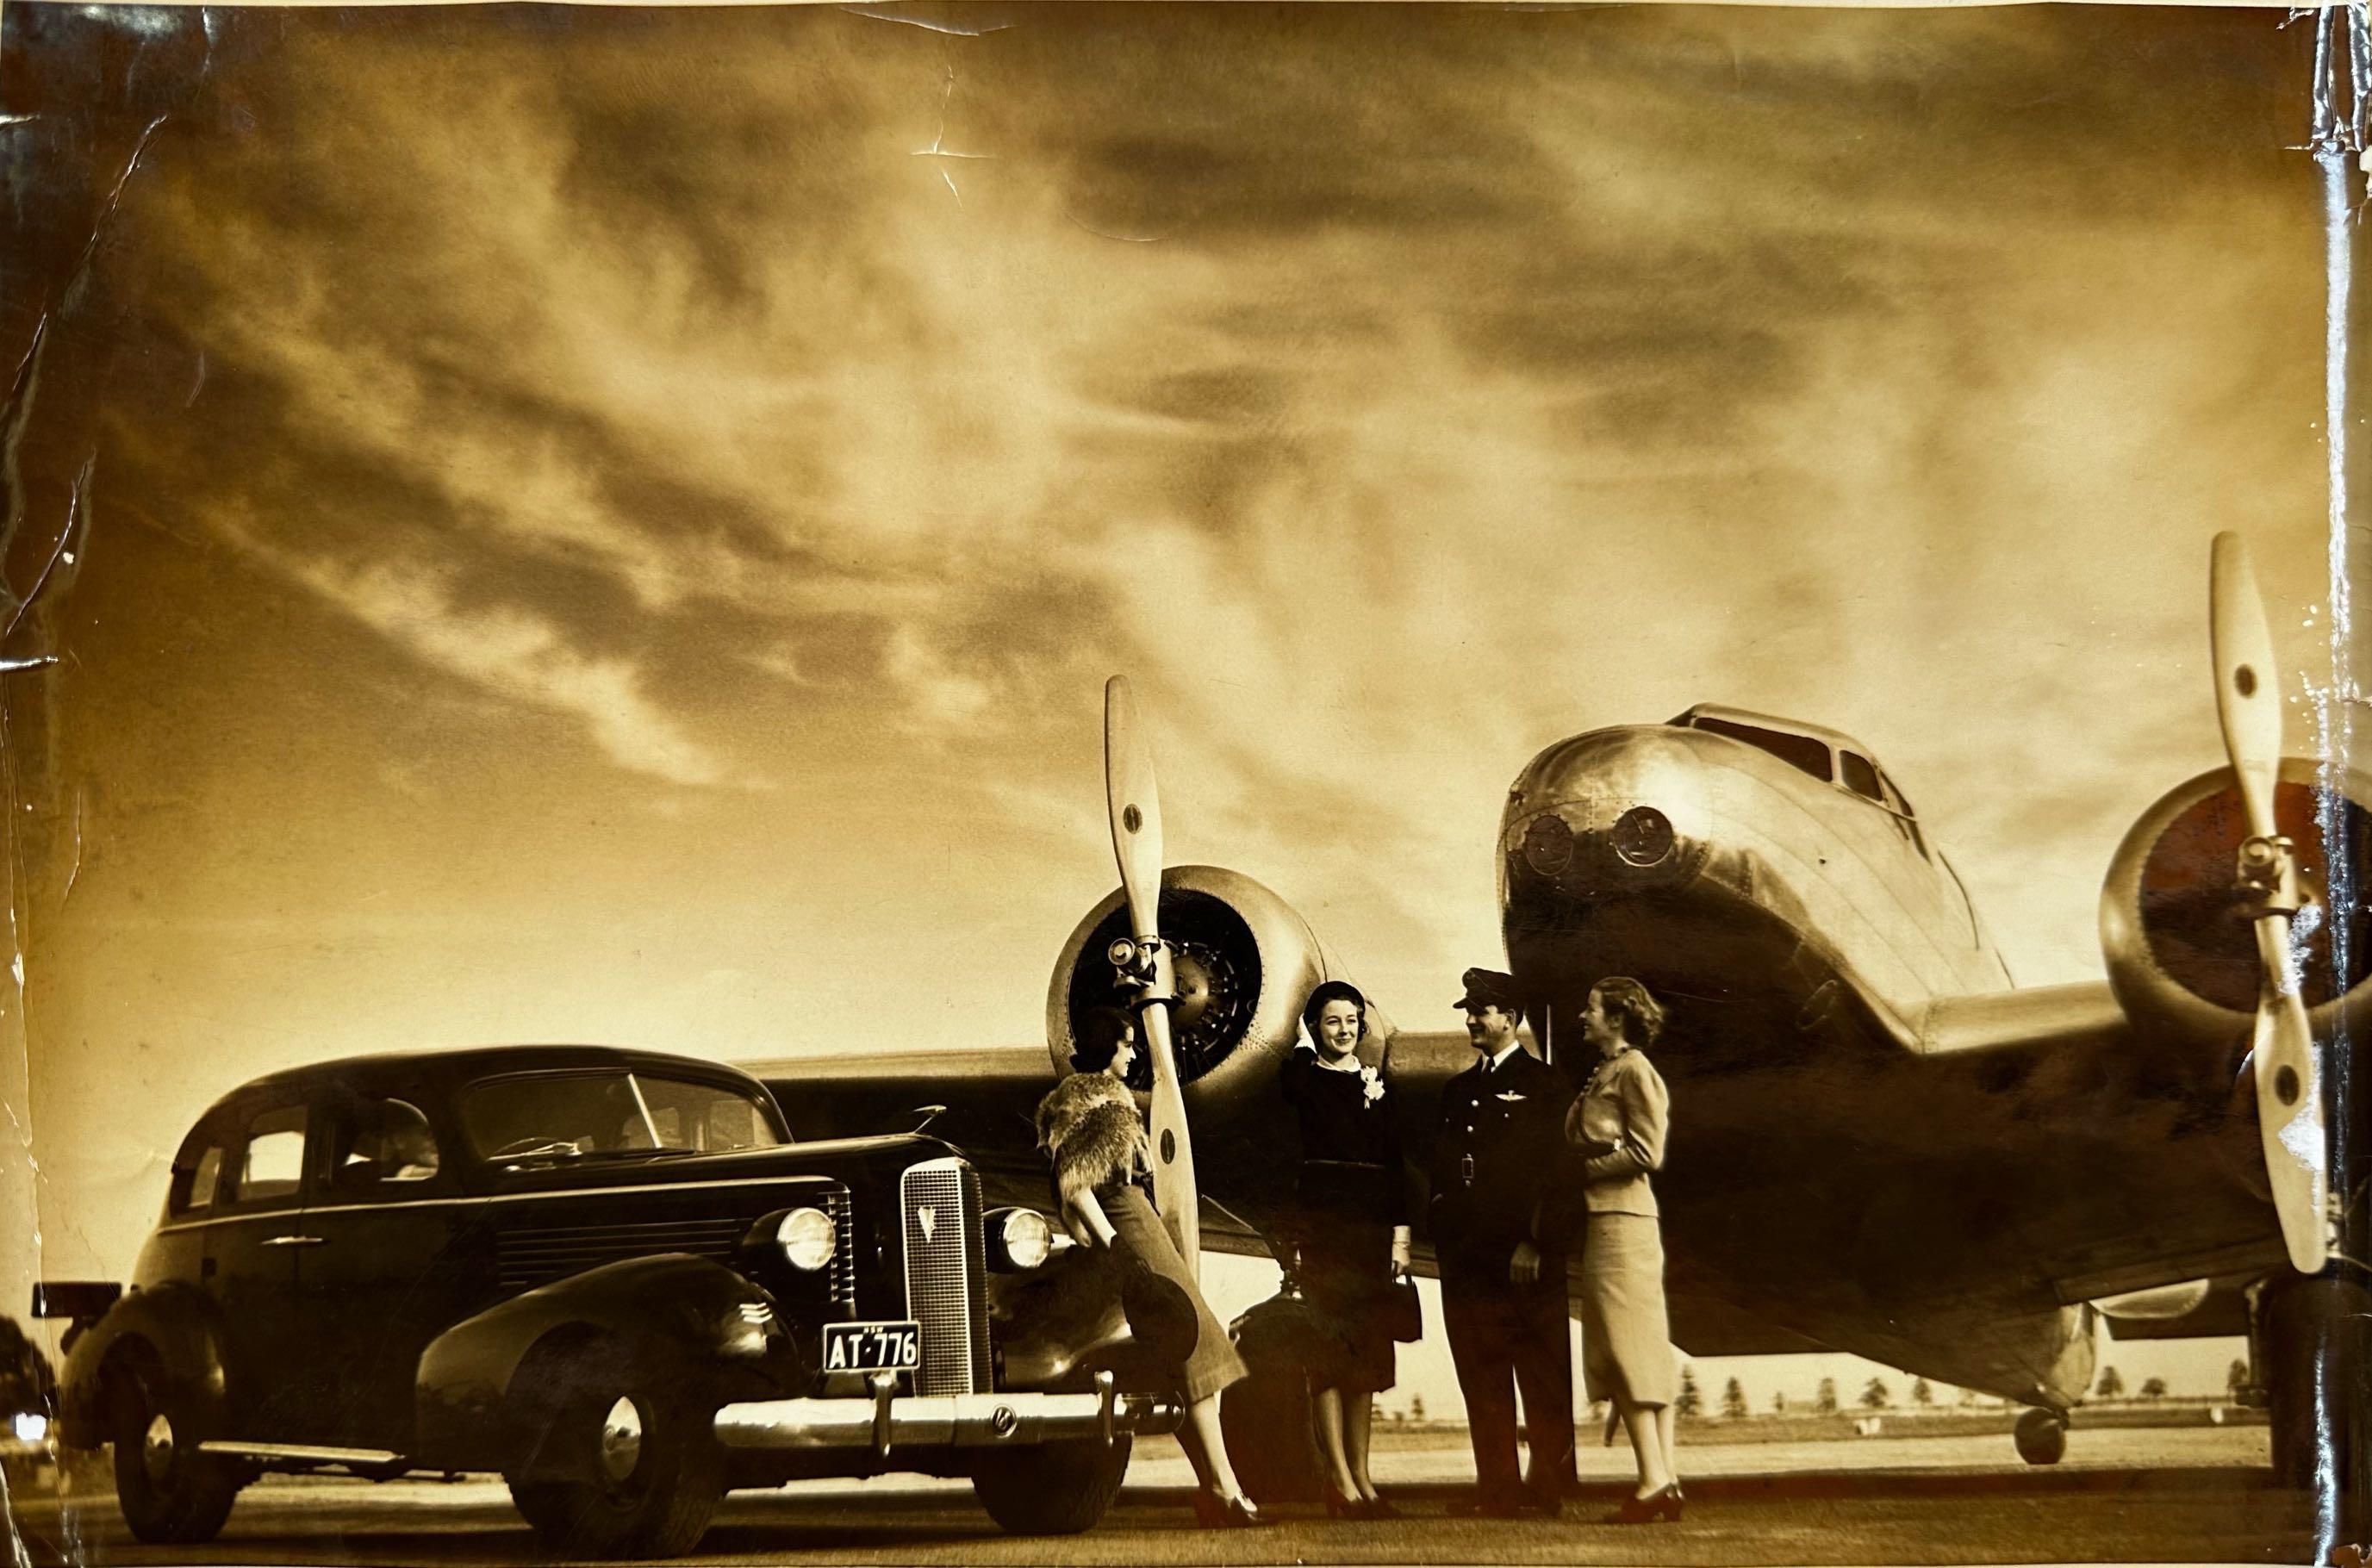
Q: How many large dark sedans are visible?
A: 1